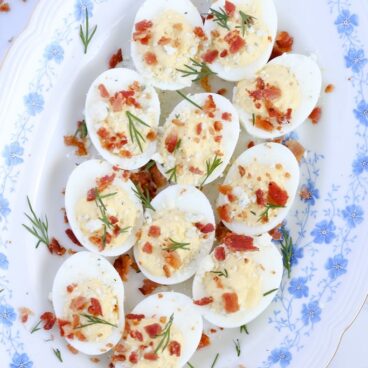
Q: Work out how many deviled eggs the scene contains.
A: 11